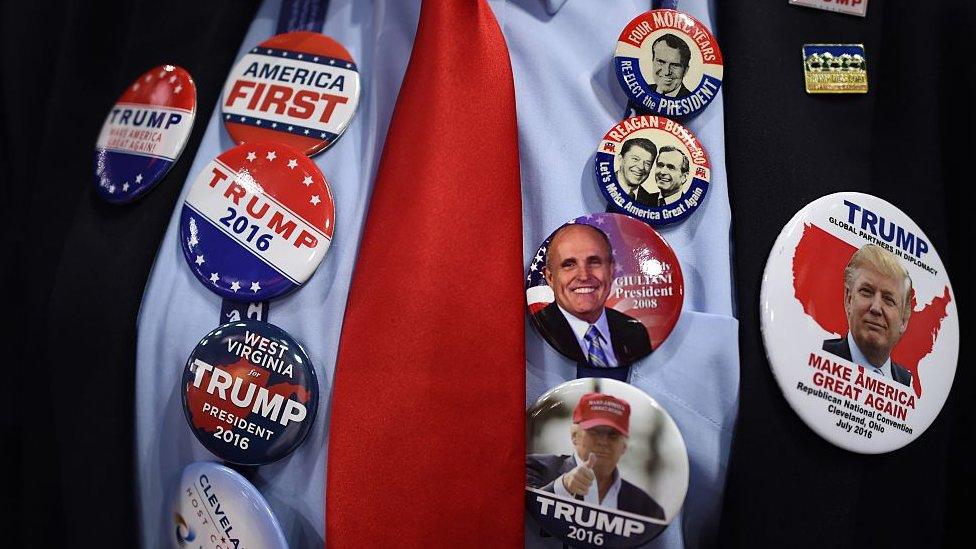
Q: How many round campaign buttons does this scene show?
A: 10